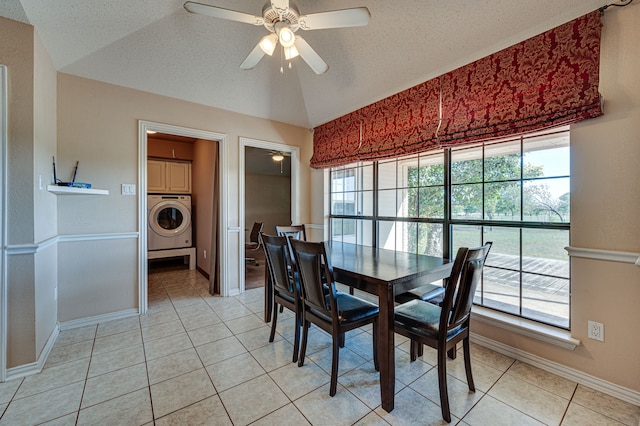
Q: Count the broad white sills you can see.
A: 1